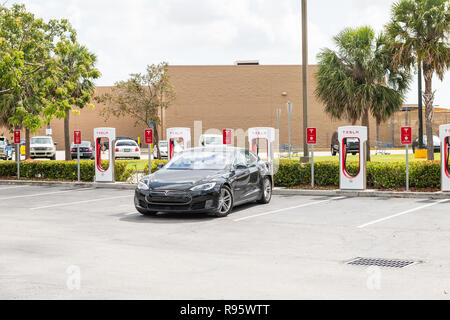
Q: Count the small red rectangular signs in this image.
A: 6